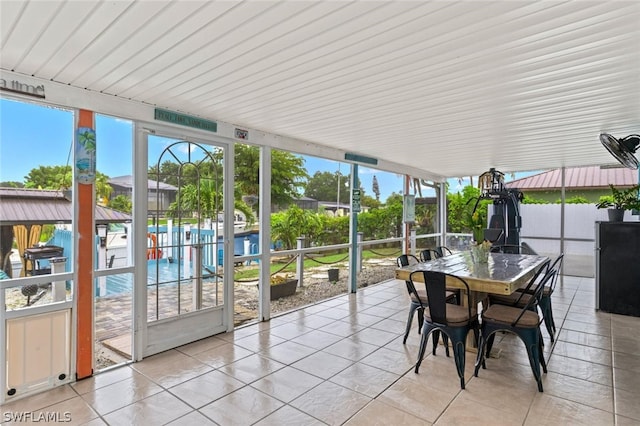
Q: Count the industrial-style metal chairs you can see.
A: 8